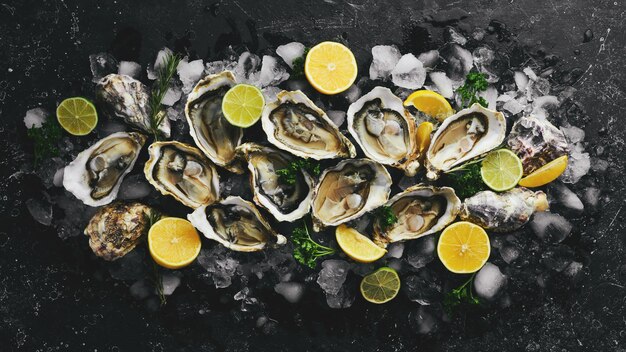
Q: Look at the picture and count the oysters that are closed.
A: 4